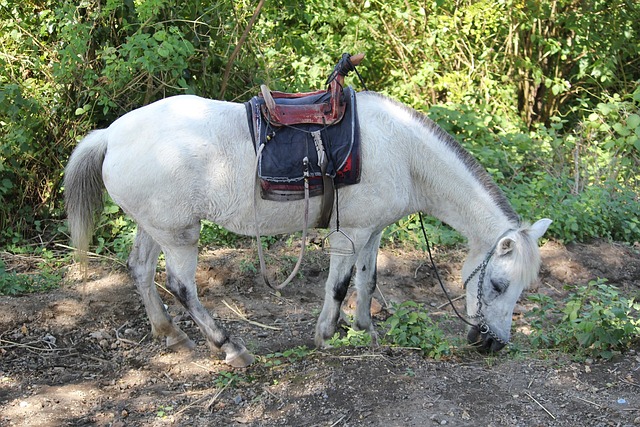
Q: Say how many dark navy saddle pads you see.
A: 1